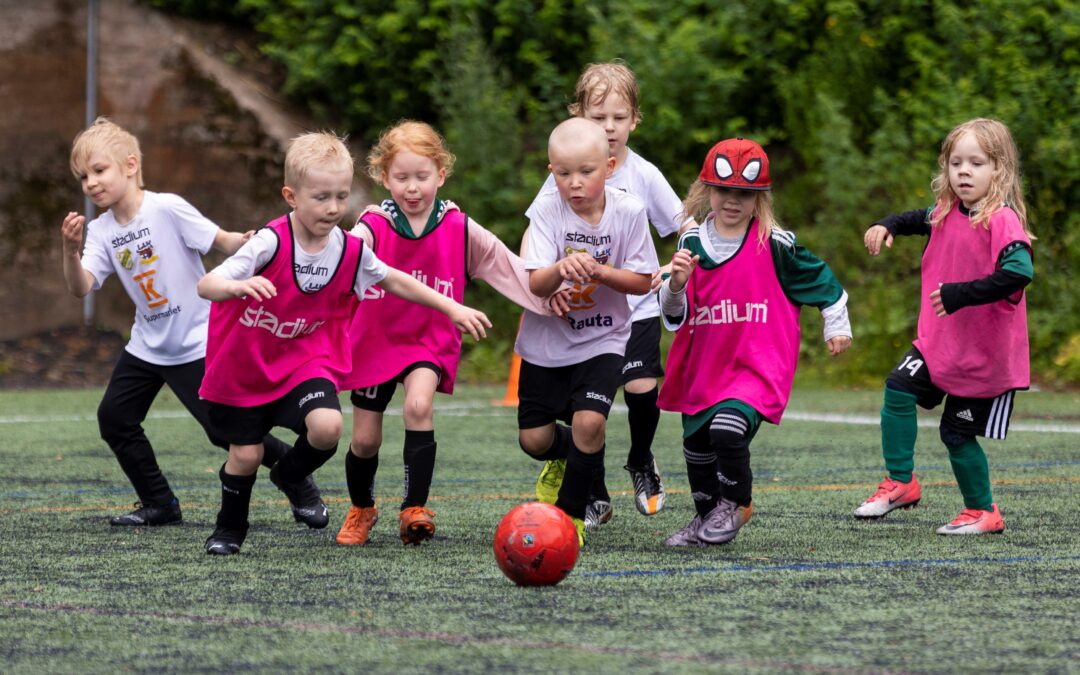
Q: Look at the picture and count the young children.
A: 7